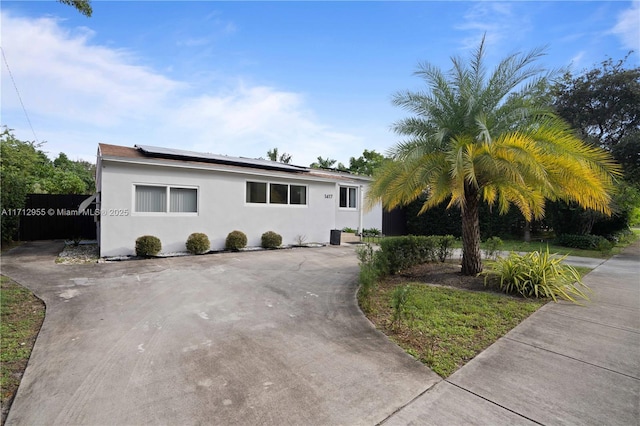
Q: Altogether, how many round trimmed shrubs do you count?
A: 4